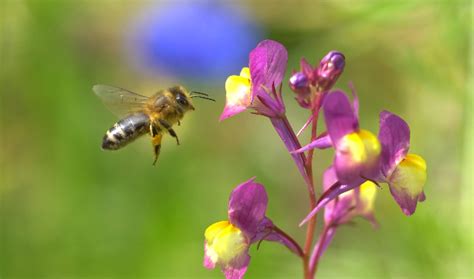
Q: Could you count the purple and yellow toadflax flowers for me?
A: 5